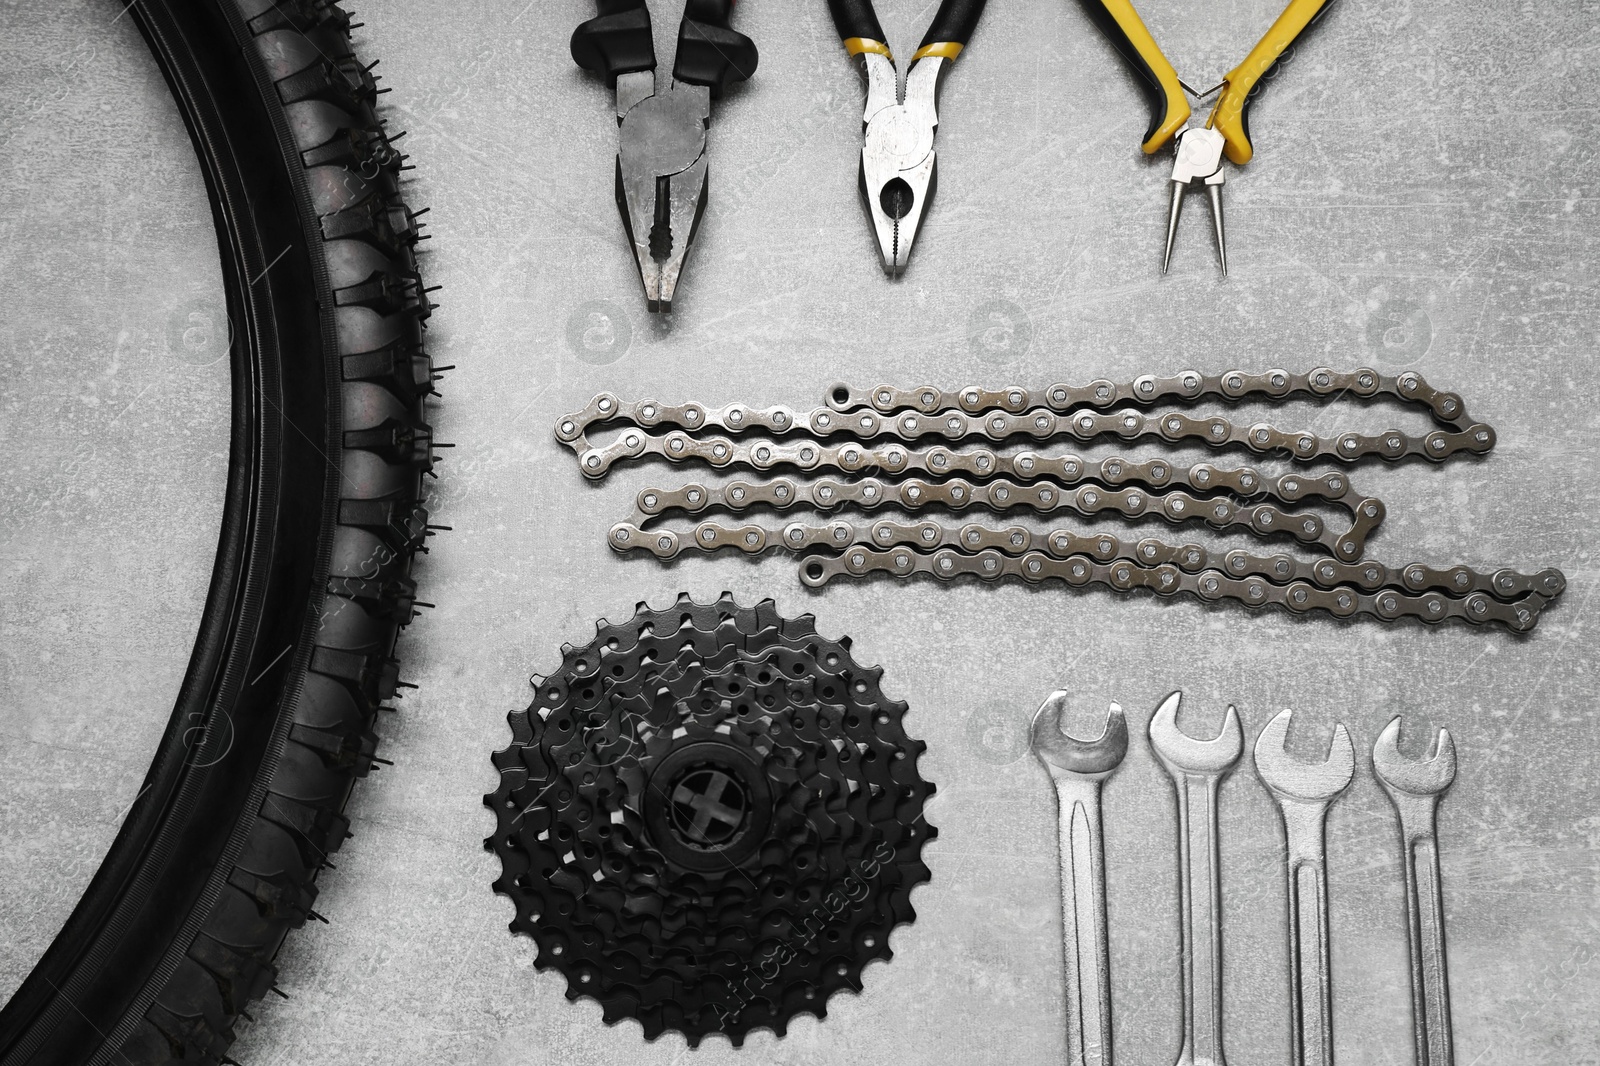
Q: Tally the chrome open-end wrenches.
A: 4